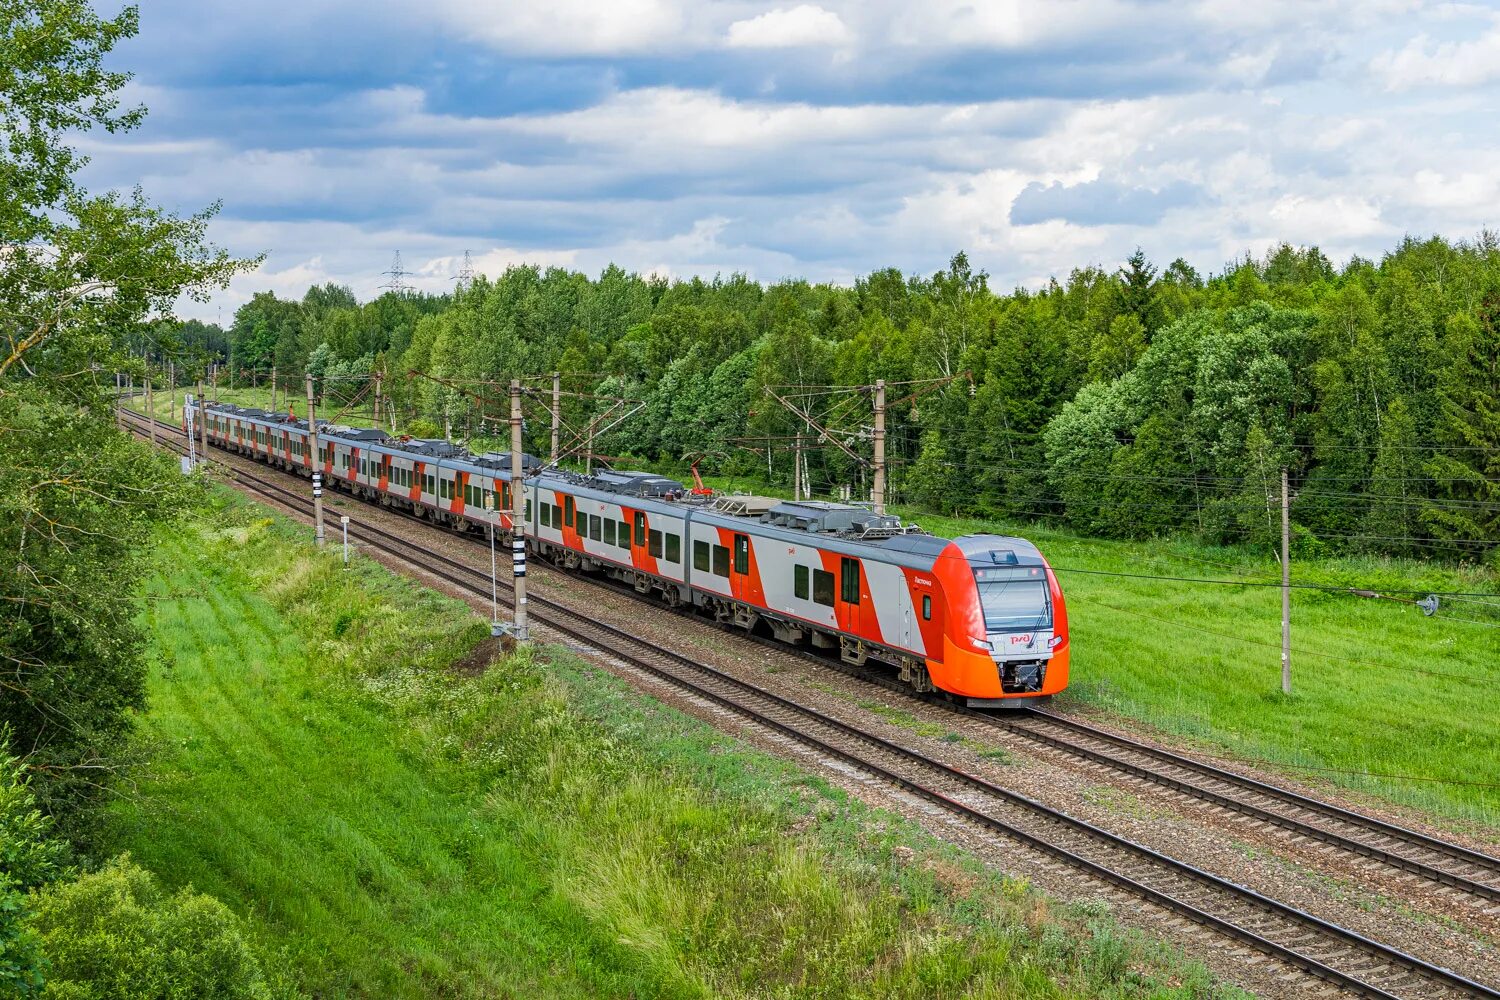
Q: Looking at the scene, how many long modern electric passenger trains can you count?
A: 1